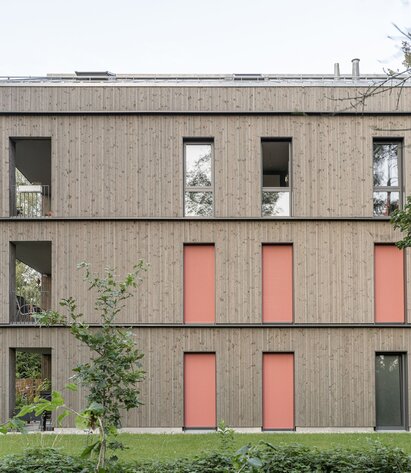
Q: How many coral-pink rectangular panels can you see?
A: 5